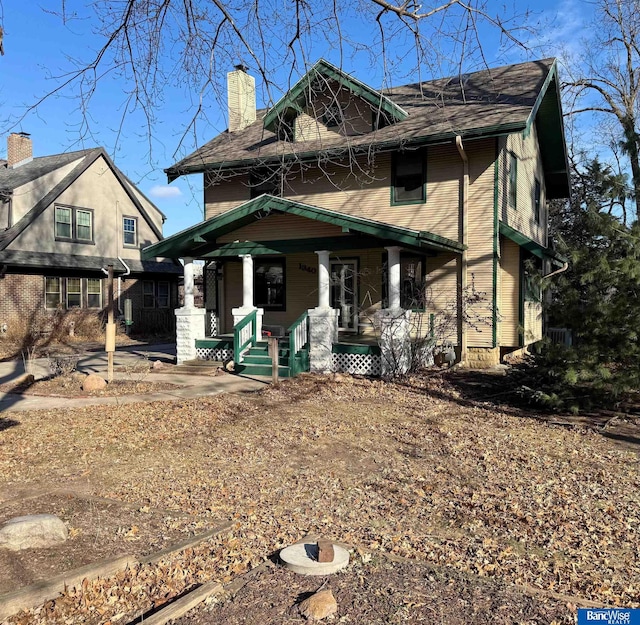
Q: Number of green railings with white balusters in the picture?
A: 2